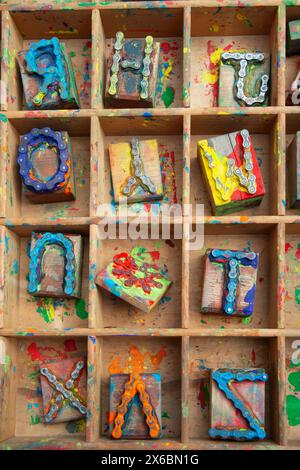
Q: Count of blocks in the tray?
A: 12